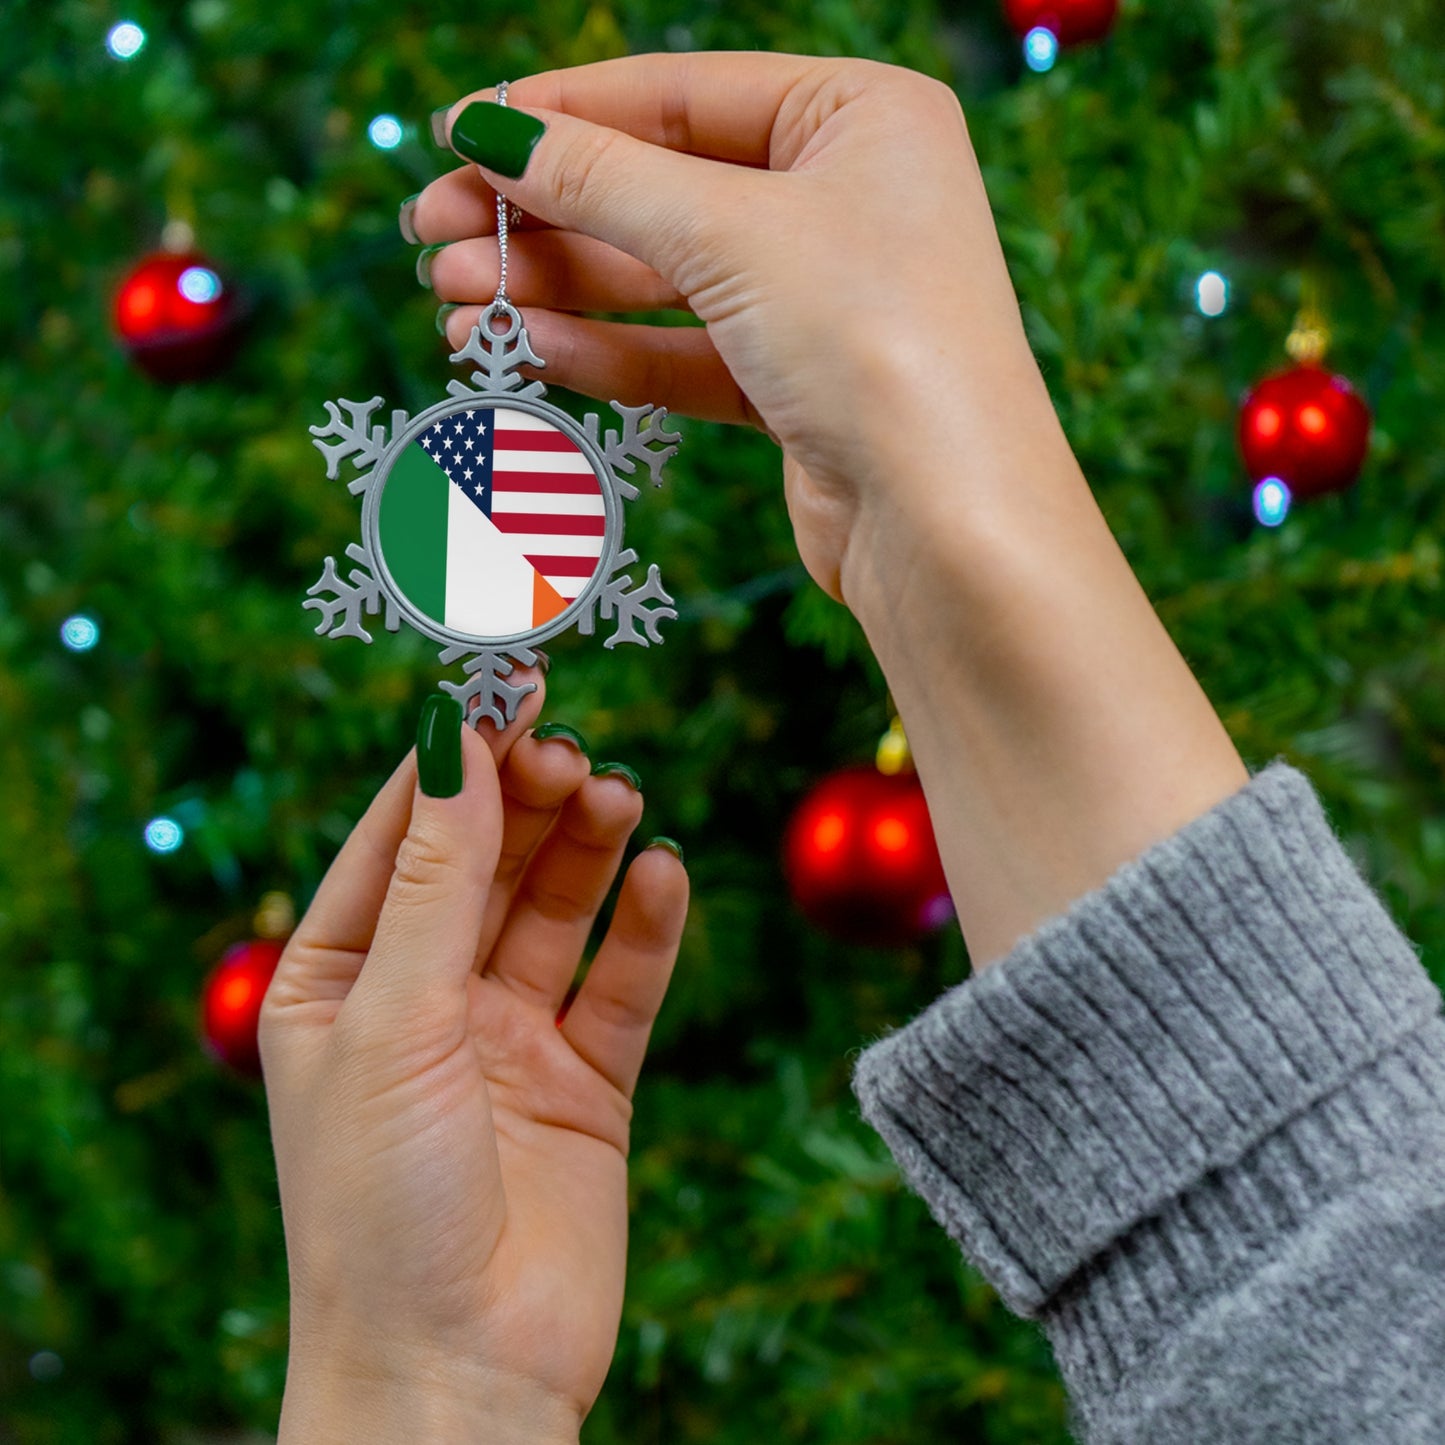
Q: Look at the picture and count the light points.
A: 8